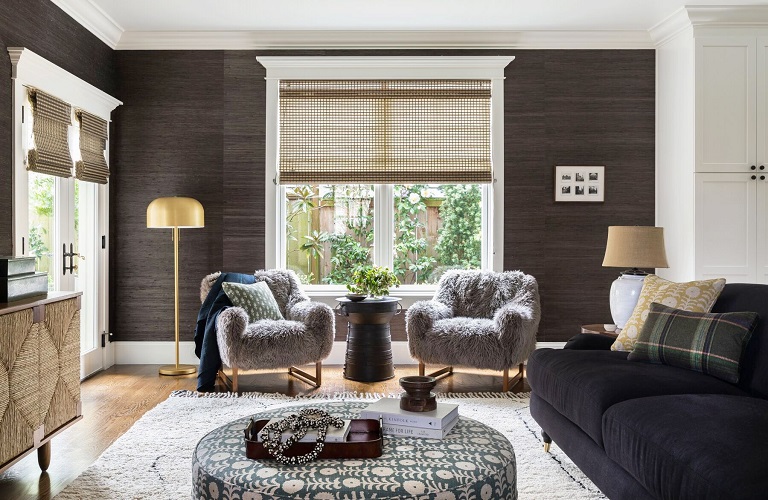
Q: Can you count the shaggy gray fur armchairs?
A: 2